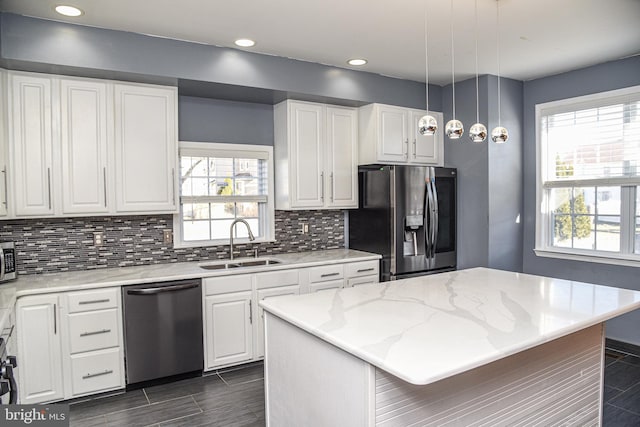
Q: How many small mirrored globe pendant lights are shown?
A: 4